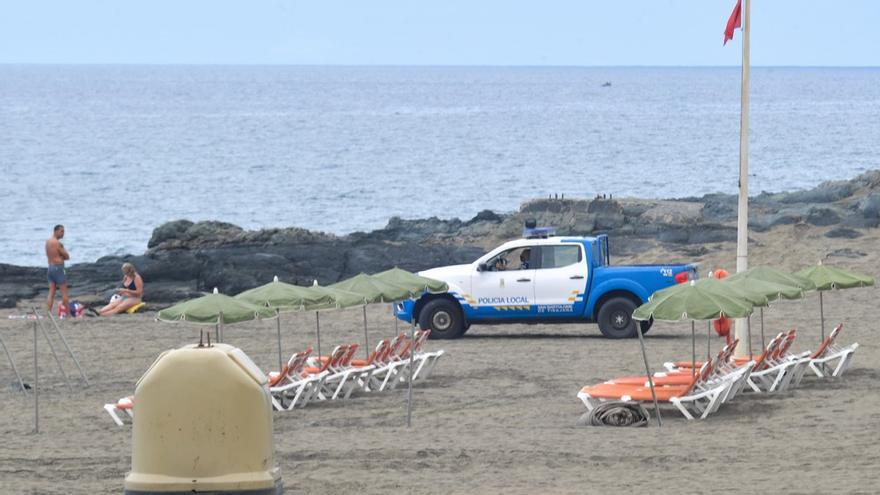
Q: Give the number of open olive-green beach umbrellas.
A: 10